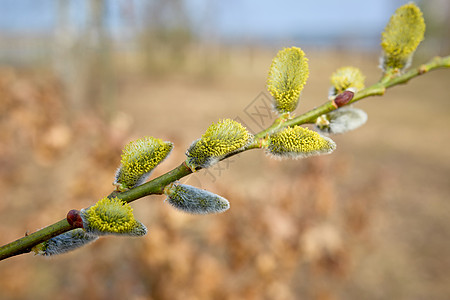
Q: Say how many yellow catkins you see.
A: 7